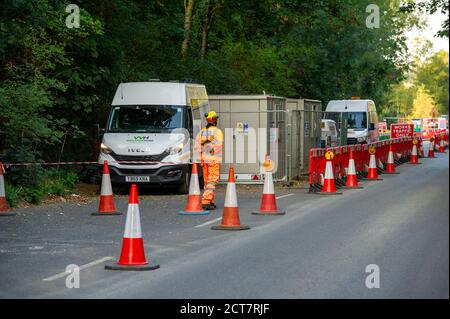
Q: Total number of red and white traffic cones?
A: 13